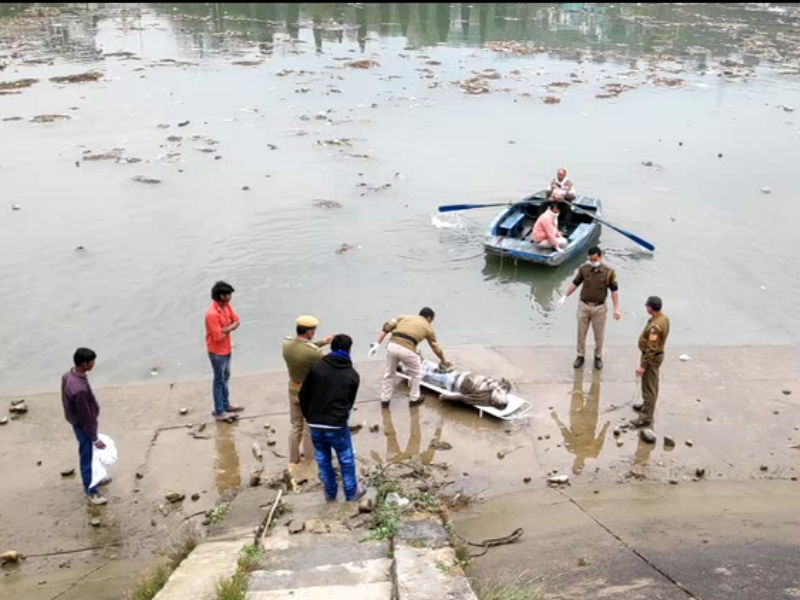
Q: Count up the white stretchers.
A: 1